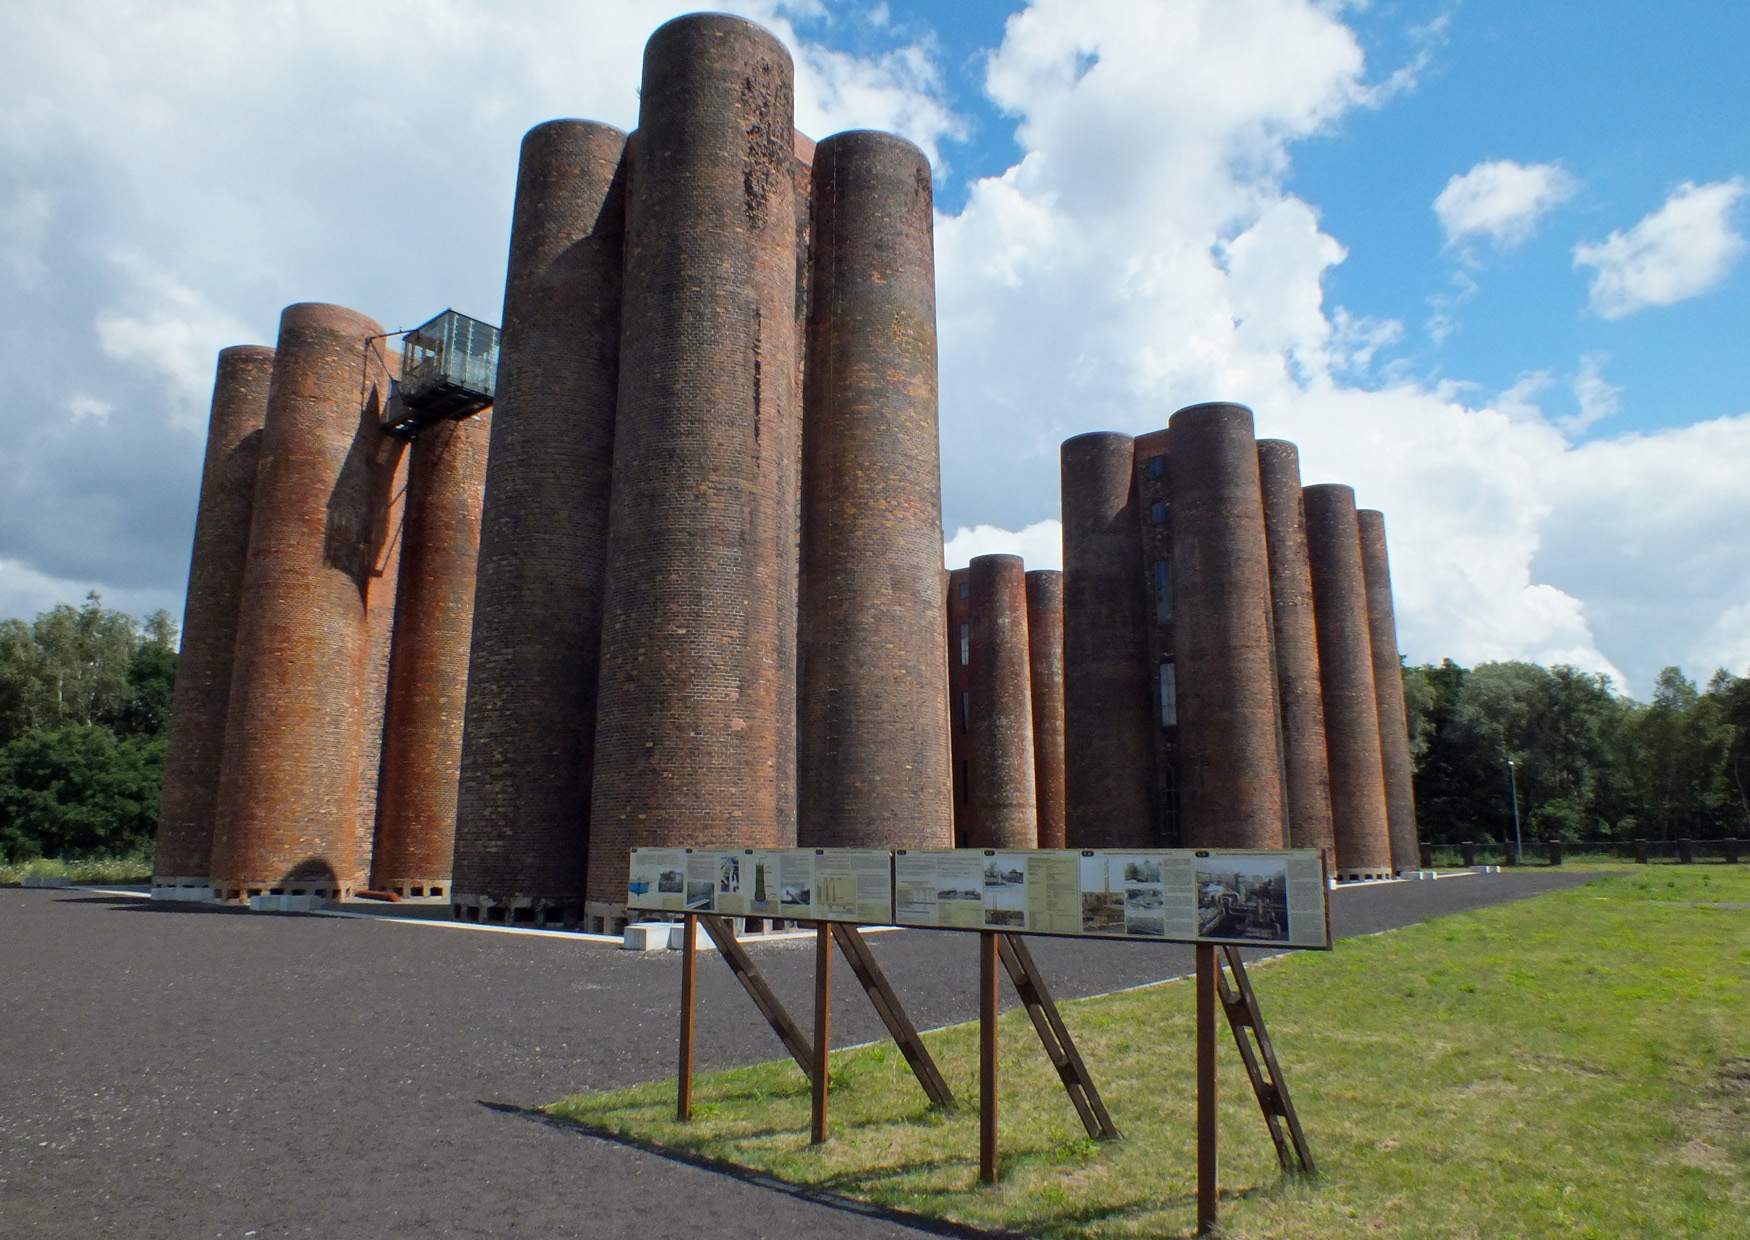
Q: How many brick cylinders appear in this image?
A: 13